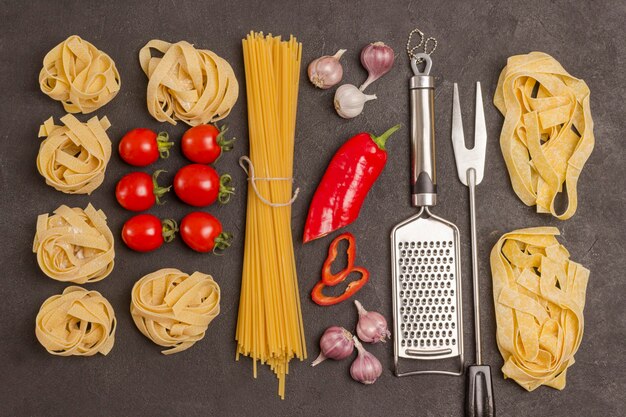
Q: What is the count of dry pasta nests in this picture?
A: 8